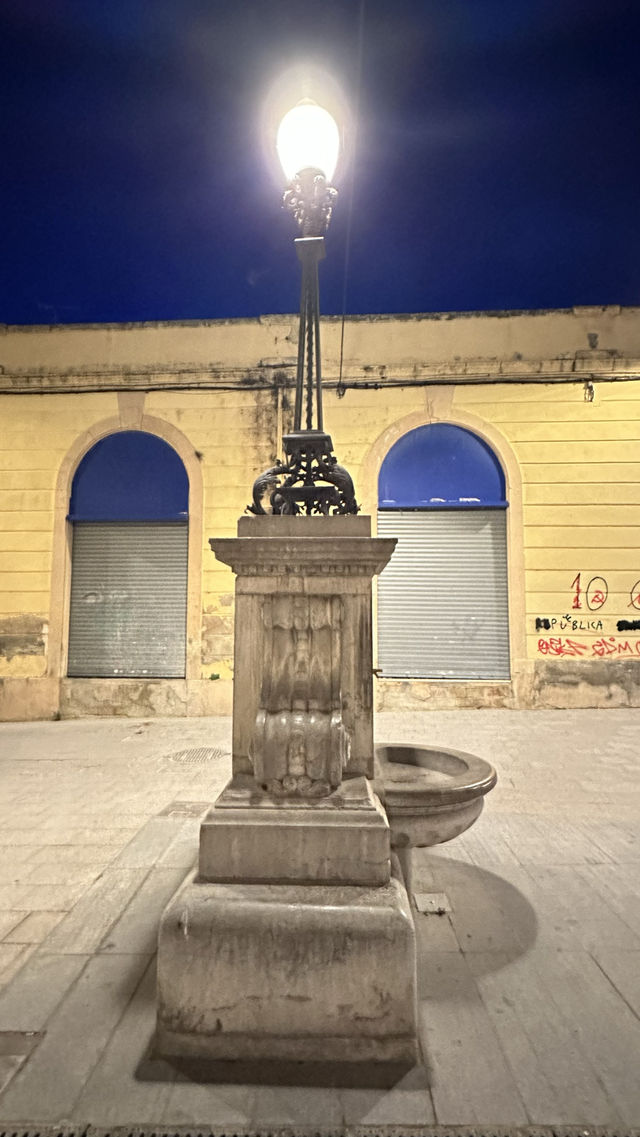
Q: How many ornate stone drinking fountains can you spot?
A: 1